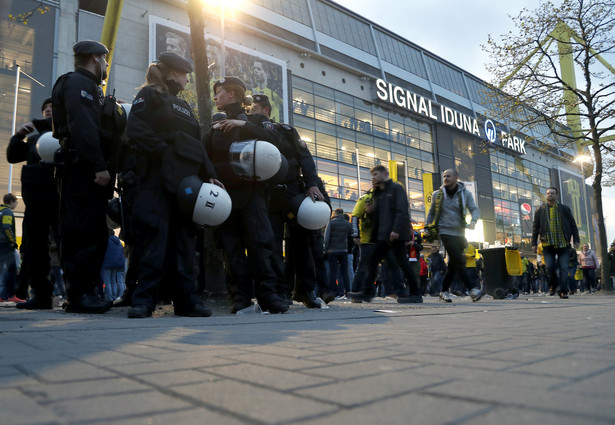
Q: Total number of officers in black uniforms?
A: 5